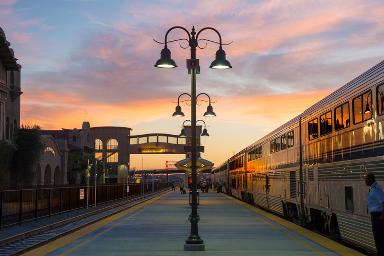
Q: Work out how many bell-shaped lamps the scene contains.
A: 6